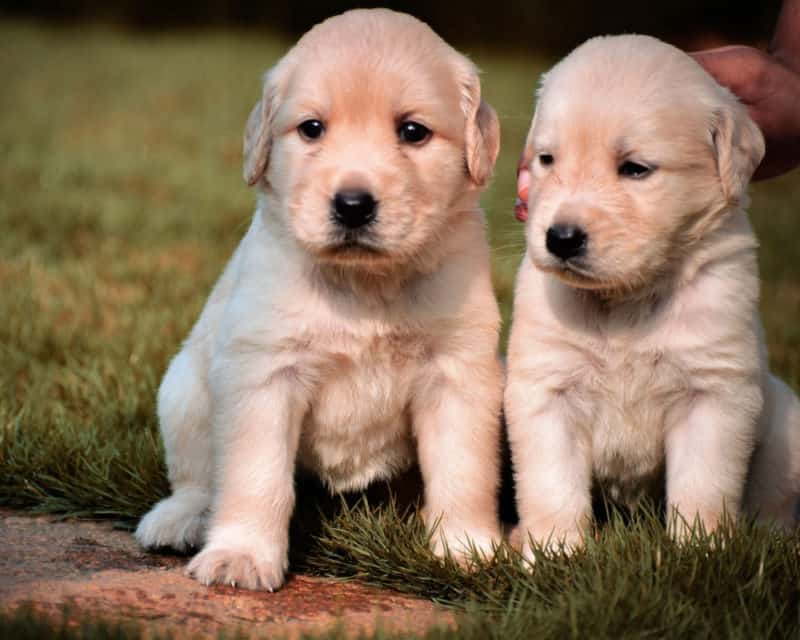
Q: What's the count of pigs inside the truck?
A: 0